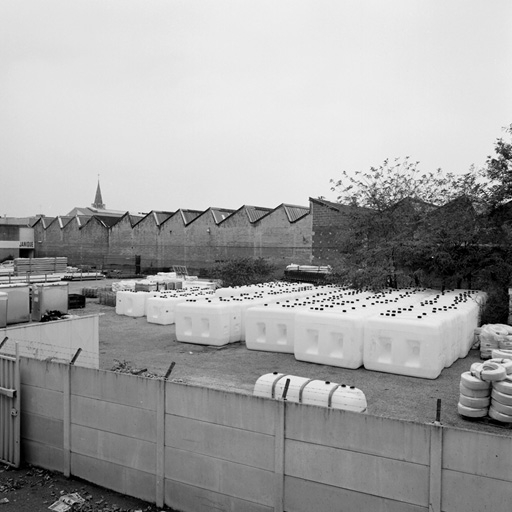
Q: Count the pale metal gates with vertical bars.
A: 1